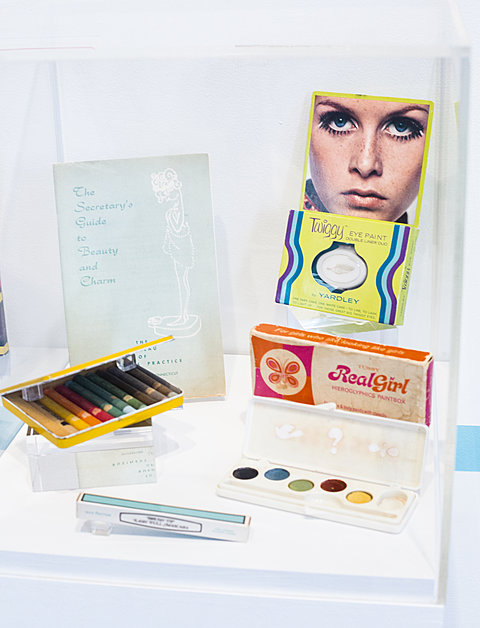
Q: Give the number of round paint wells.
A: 5